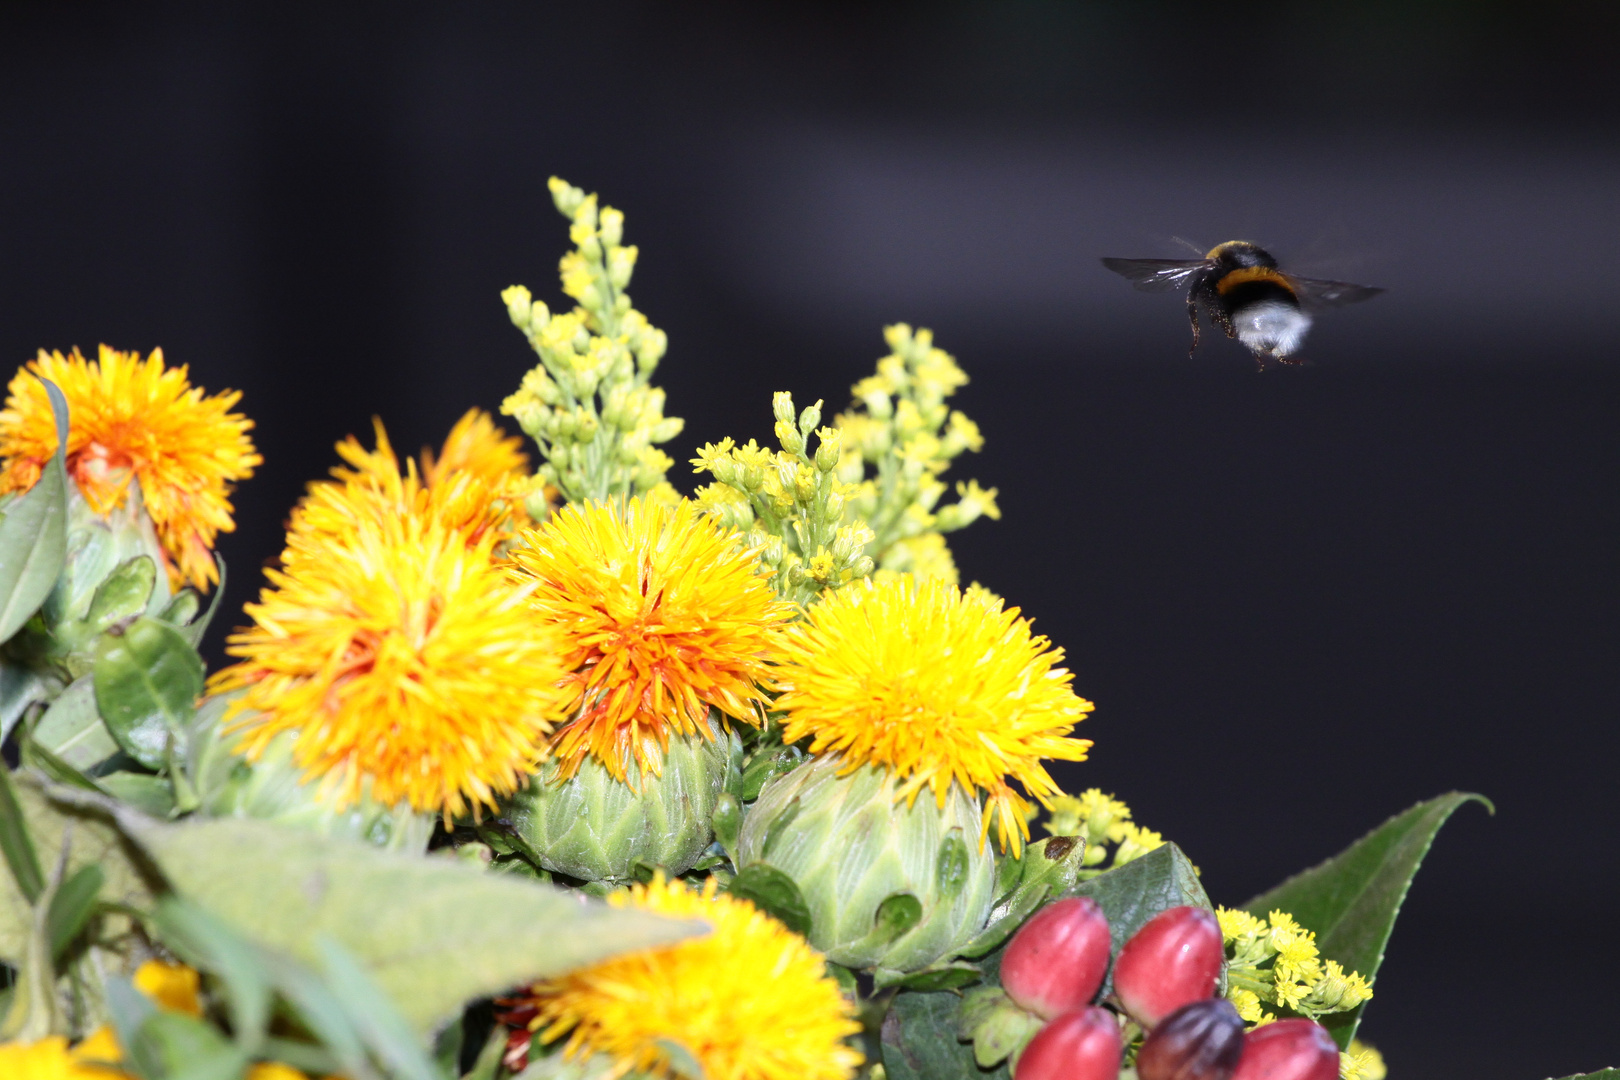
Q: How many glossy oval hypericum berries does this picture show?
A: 5